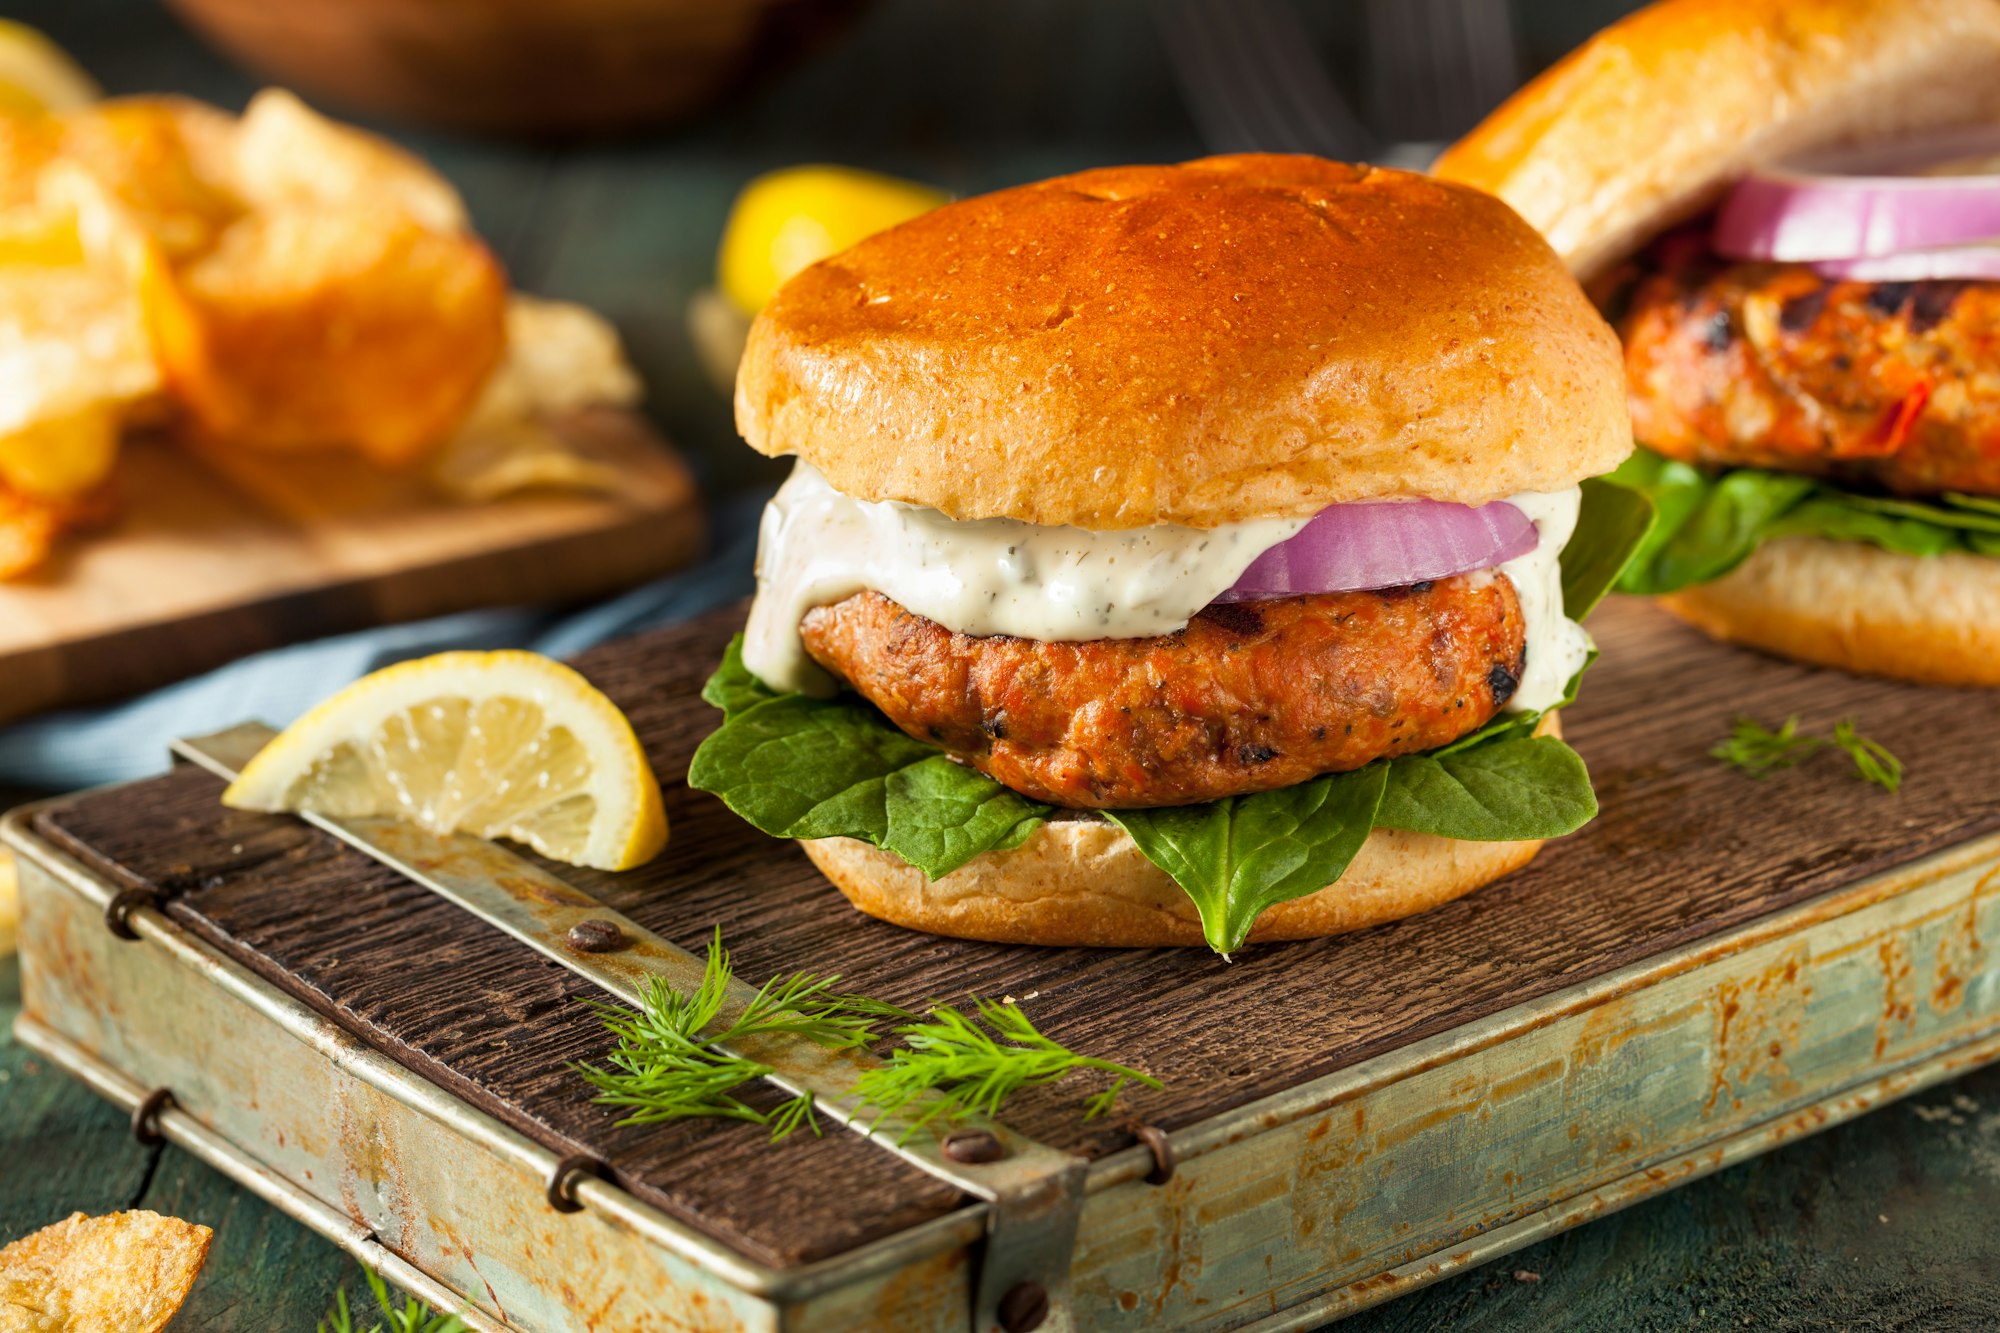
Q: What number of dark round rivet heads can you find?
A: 3